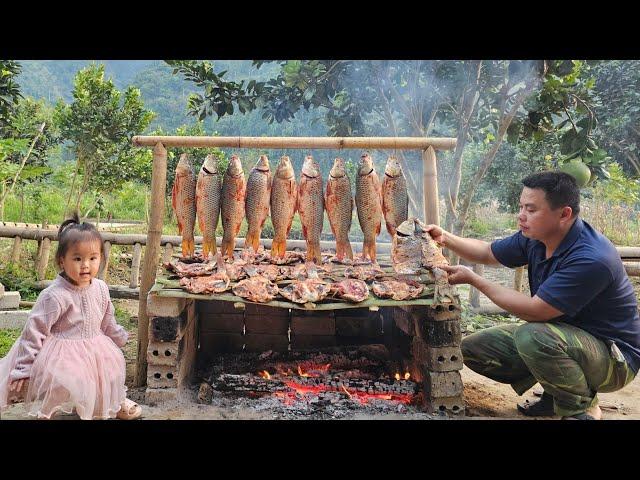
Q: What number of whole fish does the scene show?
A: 9